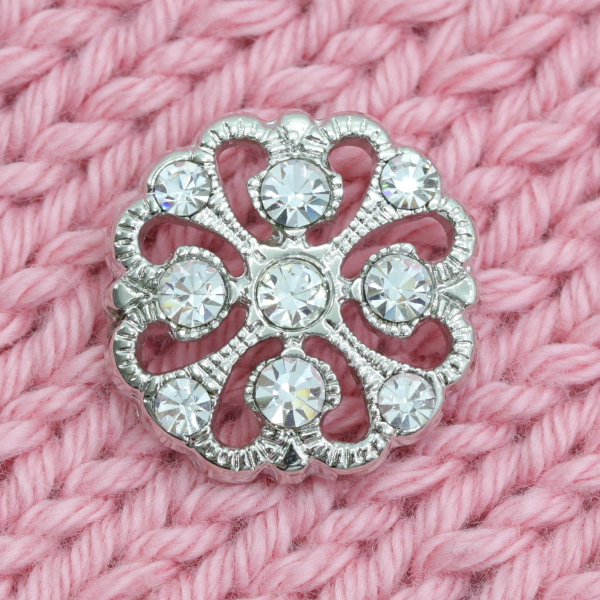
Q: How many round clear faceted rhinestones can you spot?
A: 9